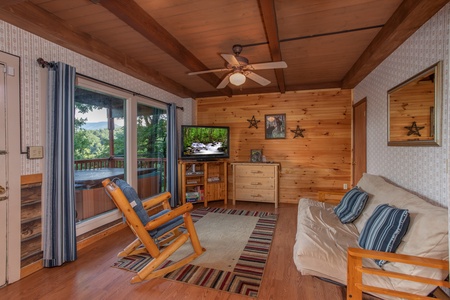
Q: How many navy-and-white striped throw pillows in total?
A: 2